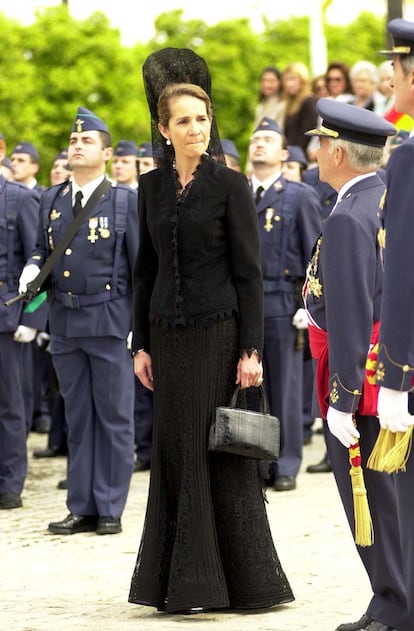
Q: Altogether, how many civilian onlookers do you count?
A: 6